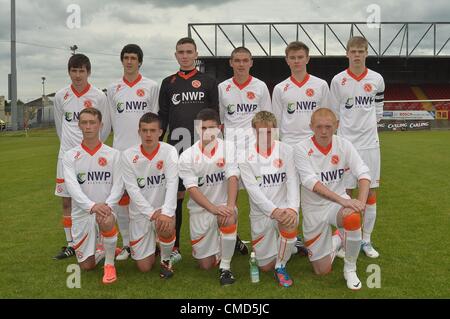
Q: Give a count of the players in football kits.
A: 11